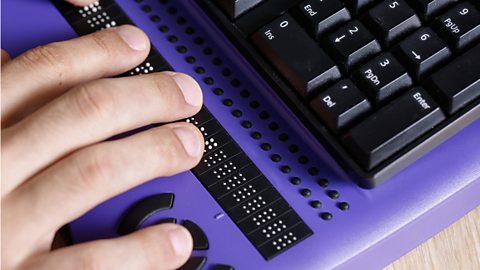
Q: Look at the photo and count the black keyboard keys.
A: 13